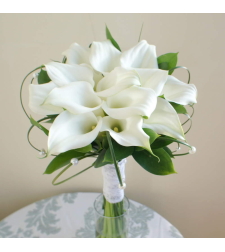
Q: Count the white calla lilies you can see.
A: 13